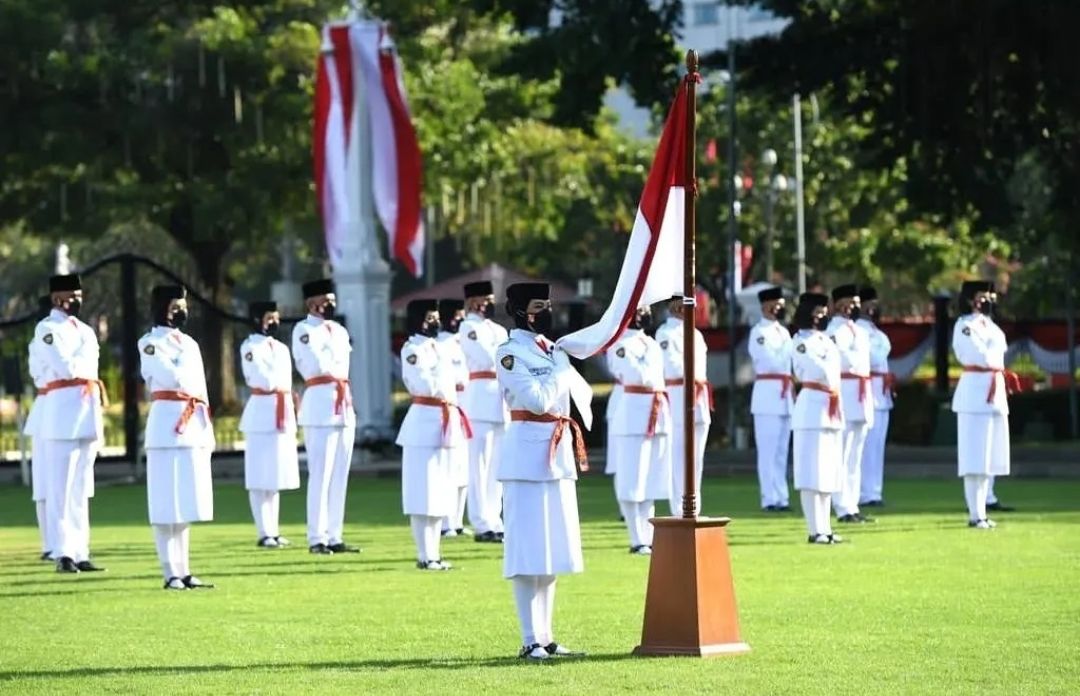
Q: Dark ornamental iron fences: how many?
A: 1